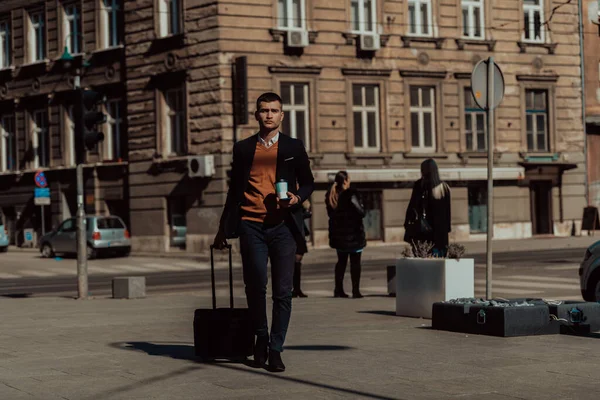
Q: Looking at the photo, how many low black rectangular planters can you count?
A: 2